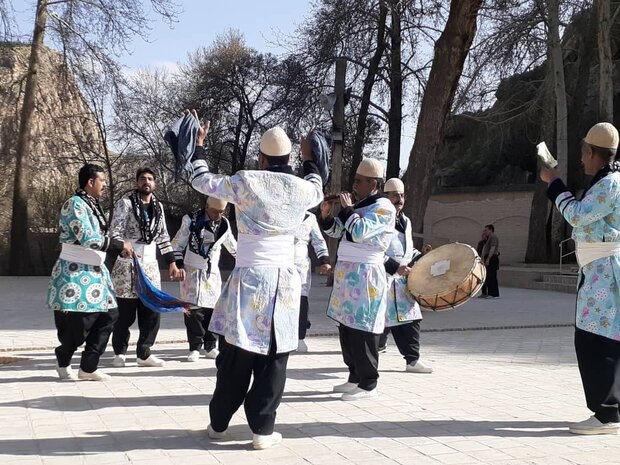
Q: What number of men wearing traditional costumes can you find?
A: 8